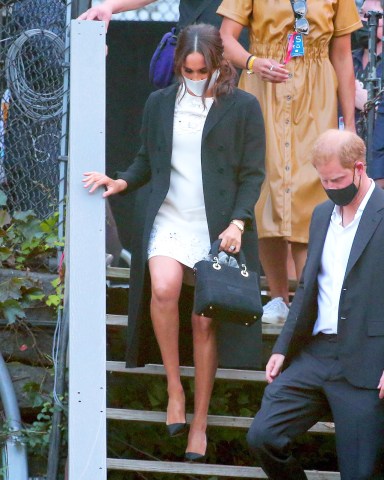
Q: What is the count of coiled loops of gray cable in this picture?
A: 1